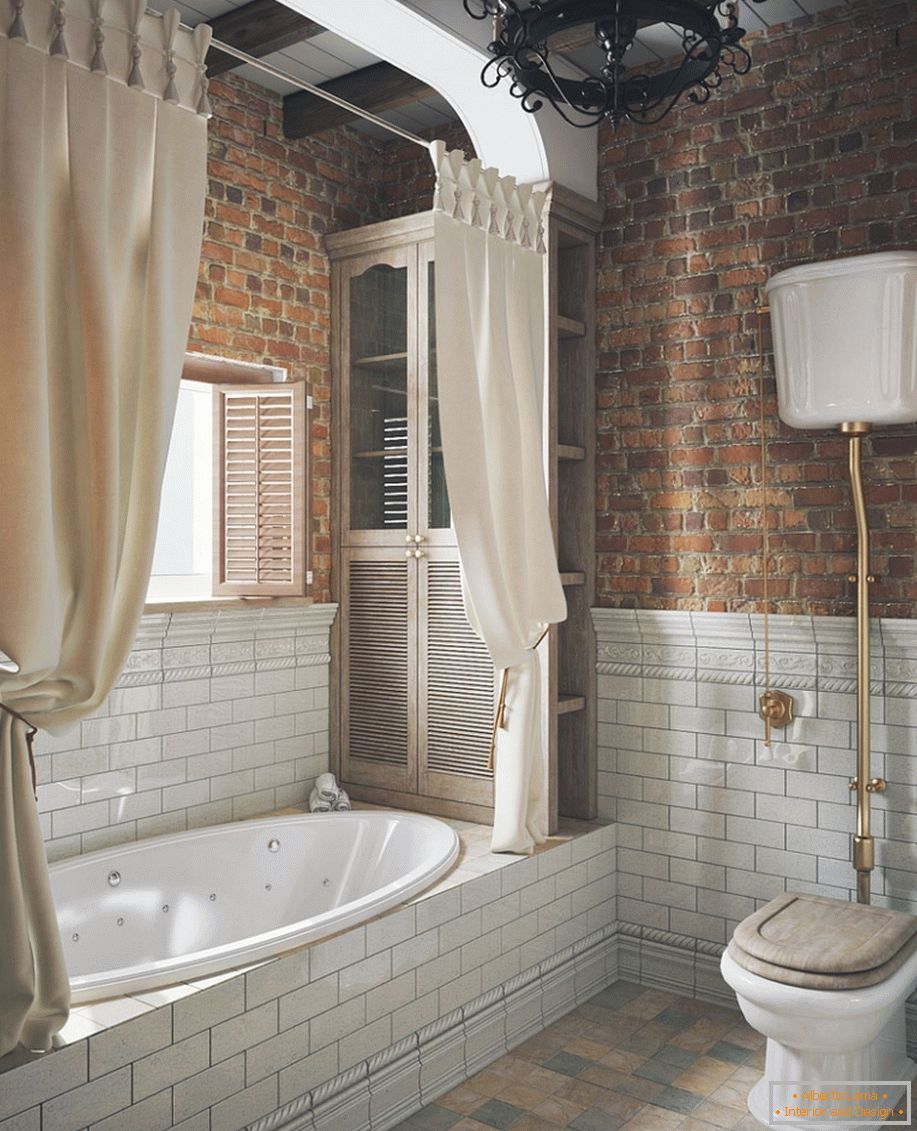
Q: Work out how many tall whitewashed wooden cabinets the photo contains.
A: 1